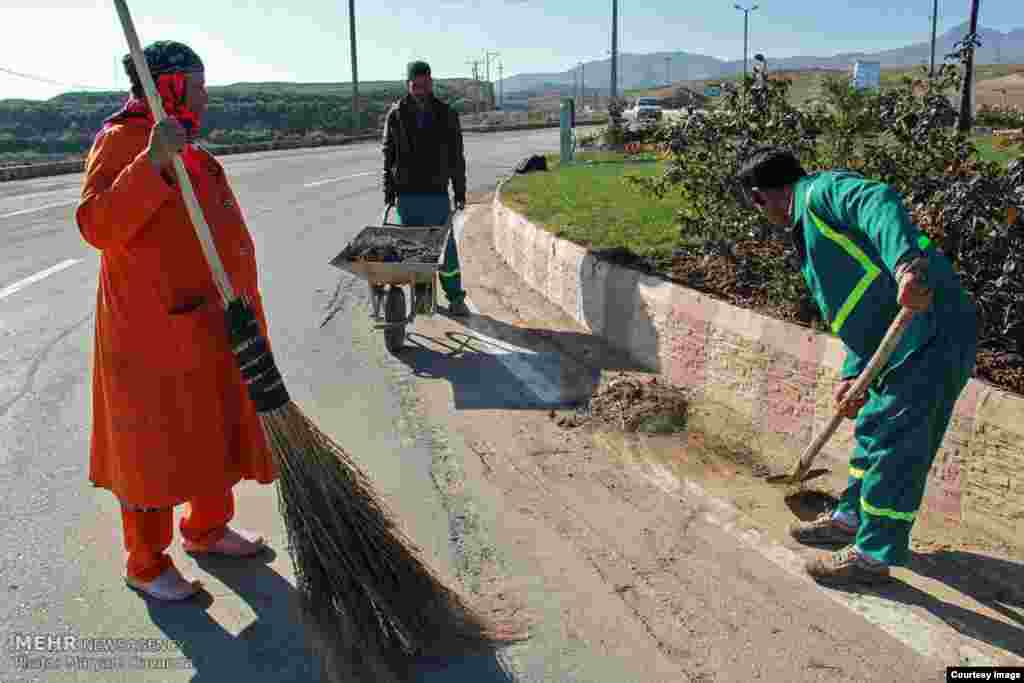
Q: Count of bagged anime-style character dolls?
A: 0